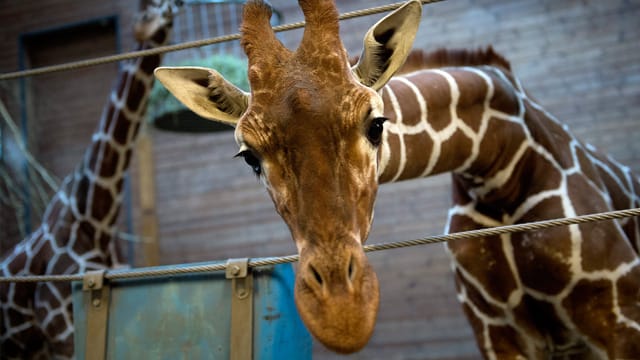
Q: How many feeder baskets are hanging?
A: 1